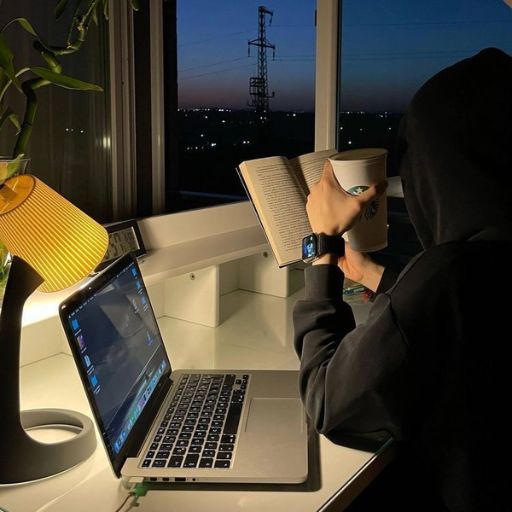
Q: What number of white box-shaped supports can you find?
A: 2